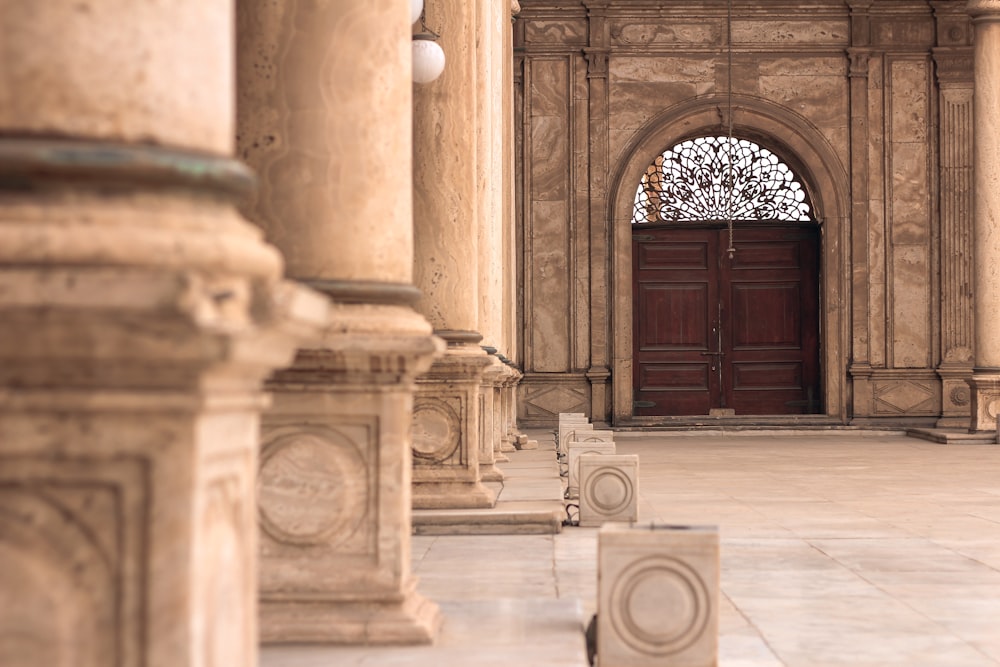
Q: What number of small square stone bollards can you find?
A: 7